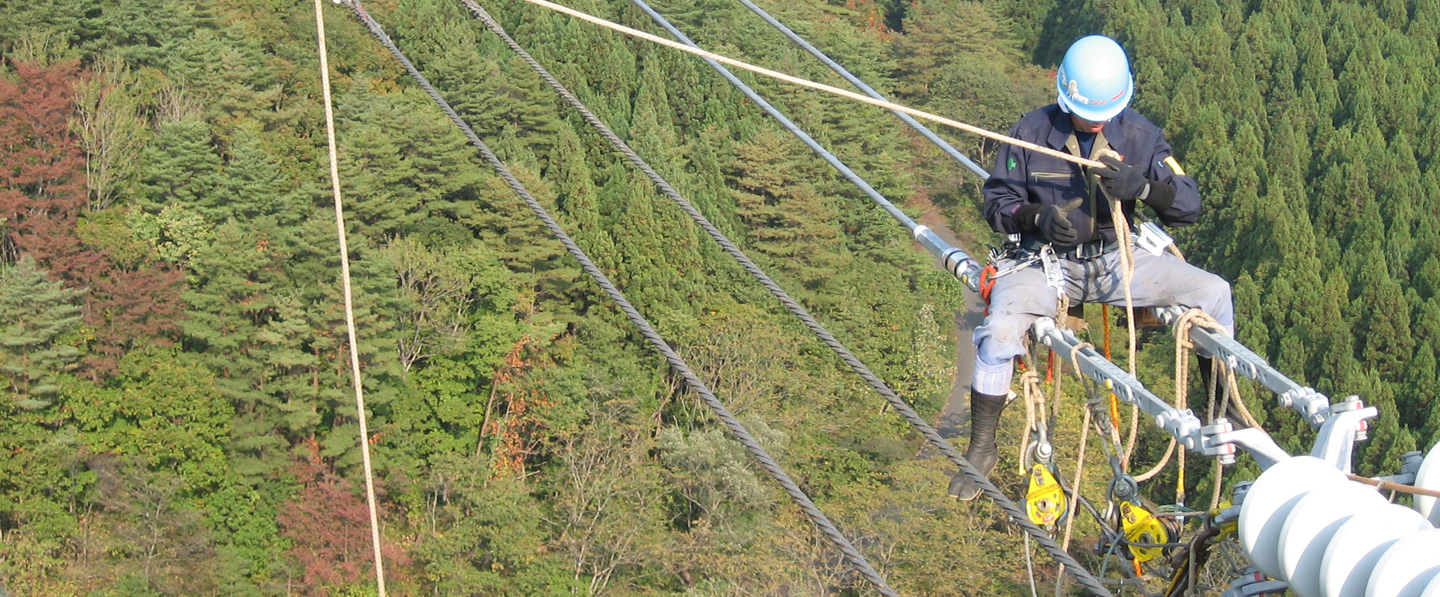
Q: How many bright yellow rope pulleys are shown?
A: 2